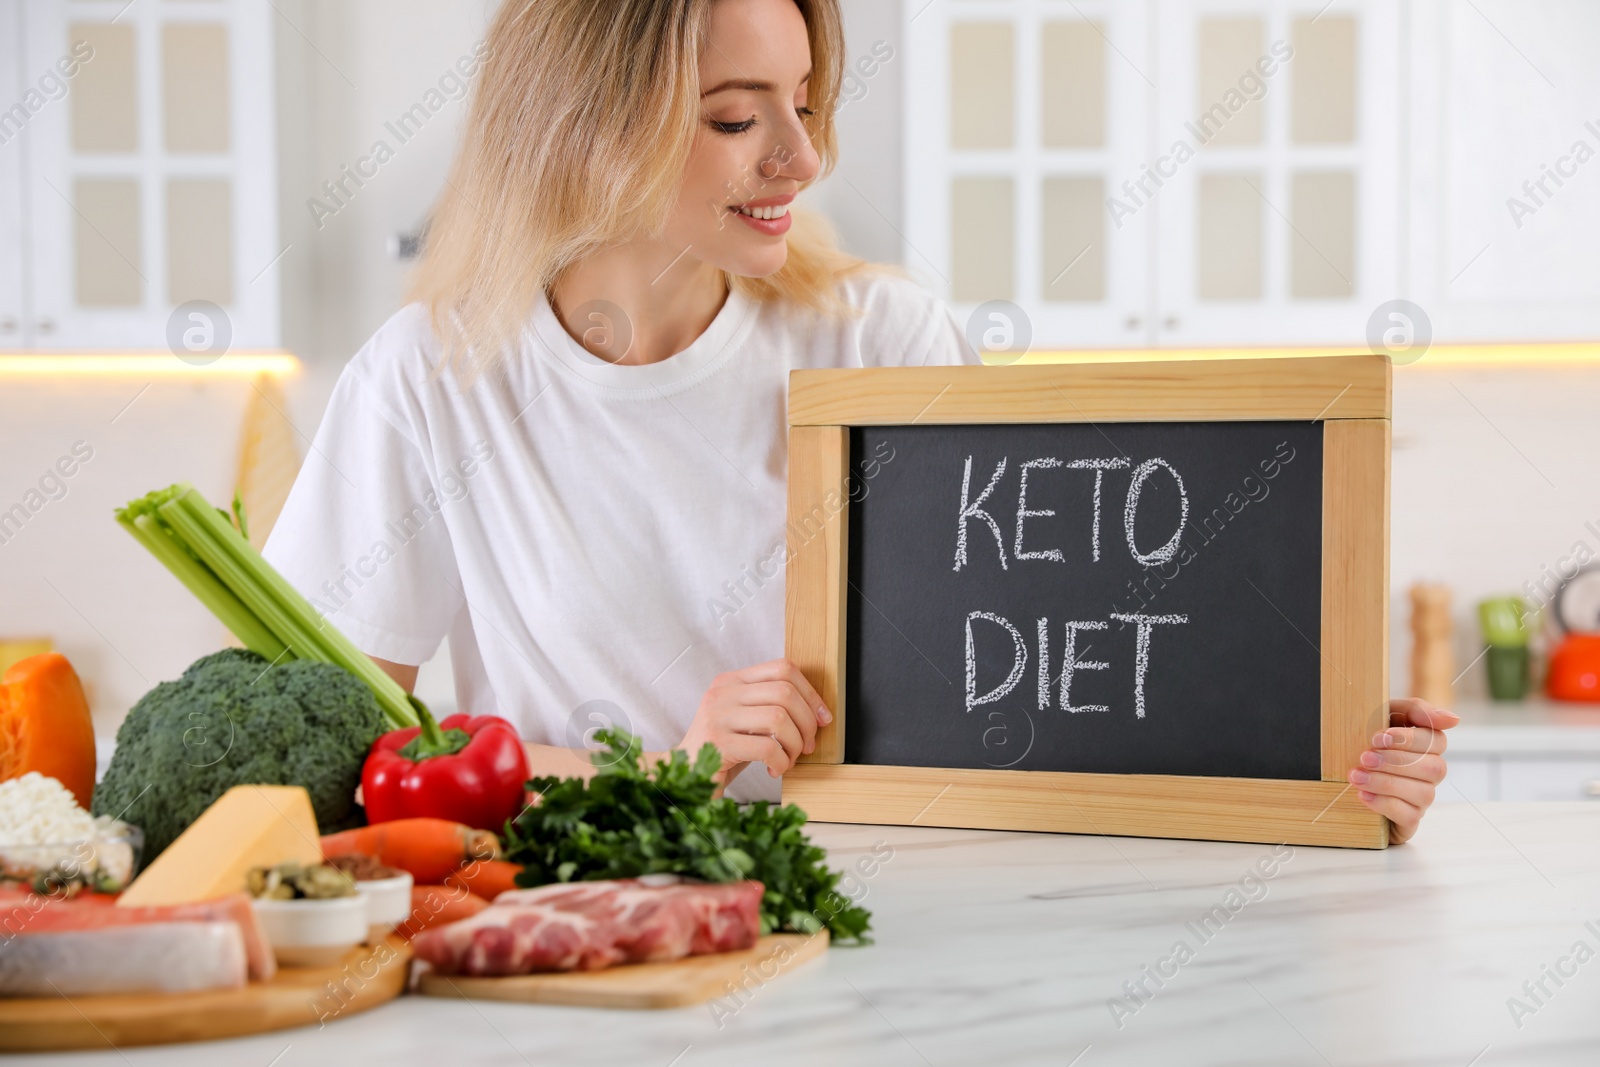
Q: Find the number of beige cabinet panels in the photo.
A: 12